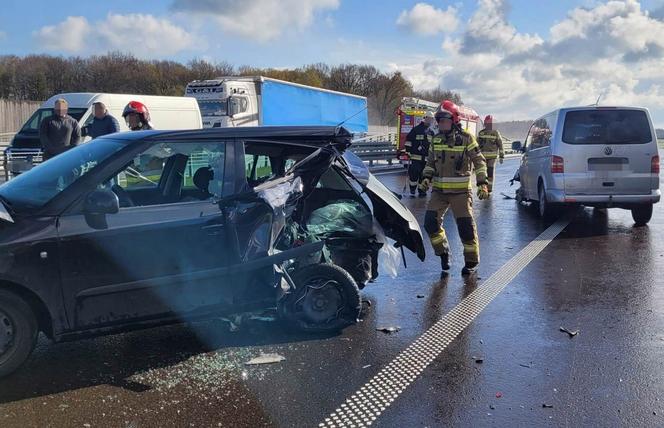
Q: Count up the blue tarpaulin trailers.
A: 1